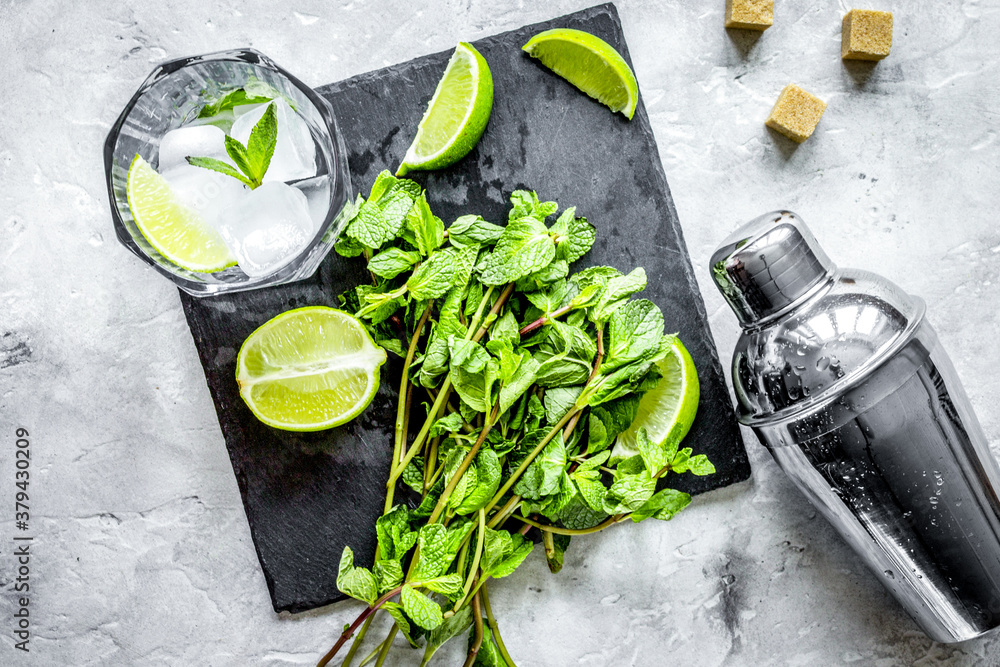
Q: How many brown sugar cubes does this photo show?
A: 3